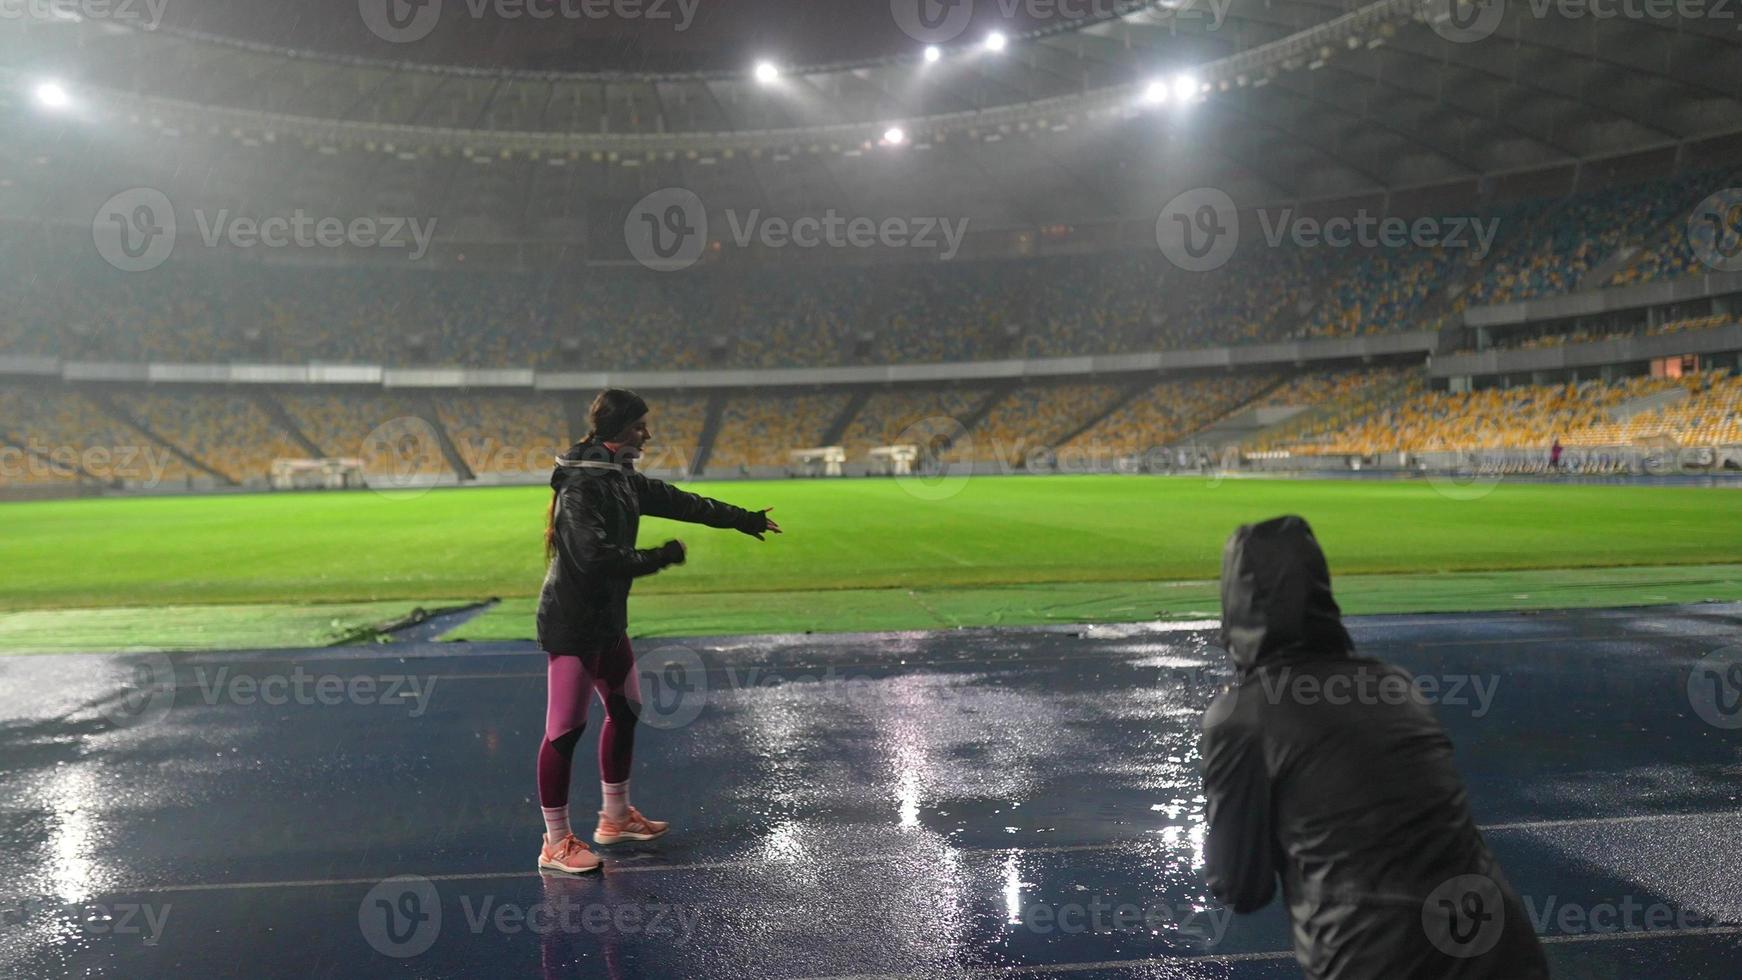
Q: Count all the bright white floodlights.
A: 7